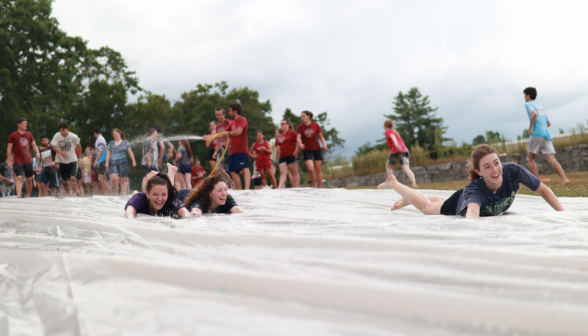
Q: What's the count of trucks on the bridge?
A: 0